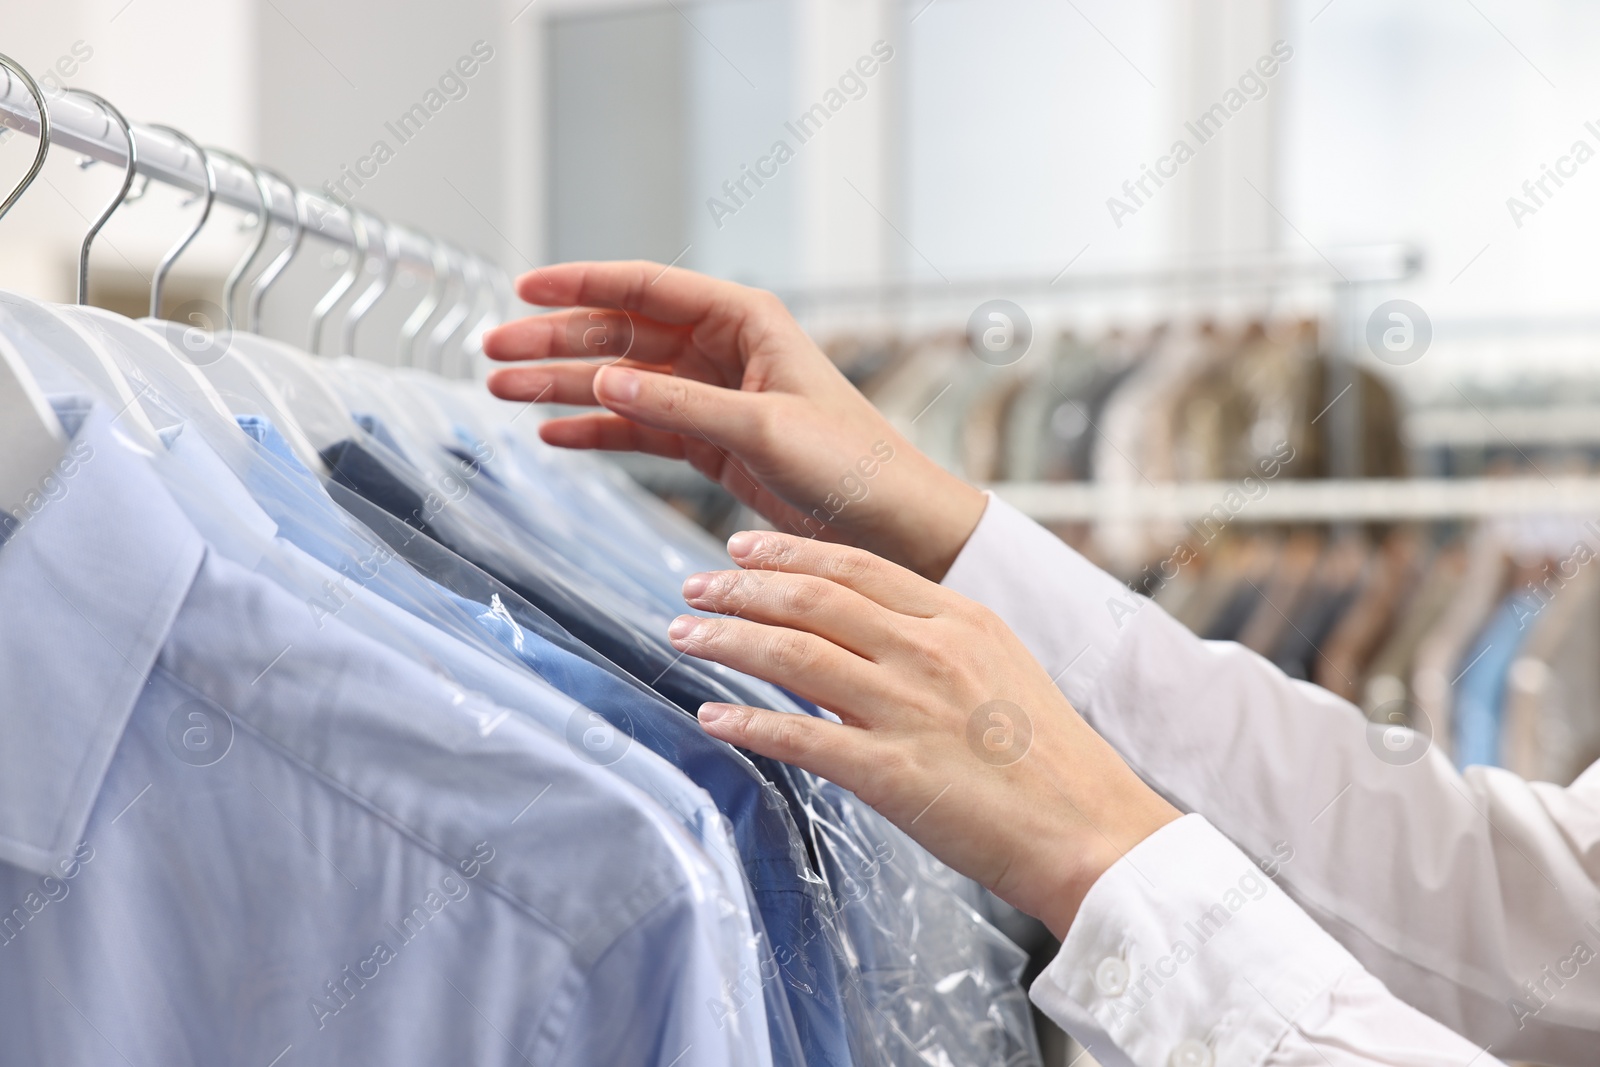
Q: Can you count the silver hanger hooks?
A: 10